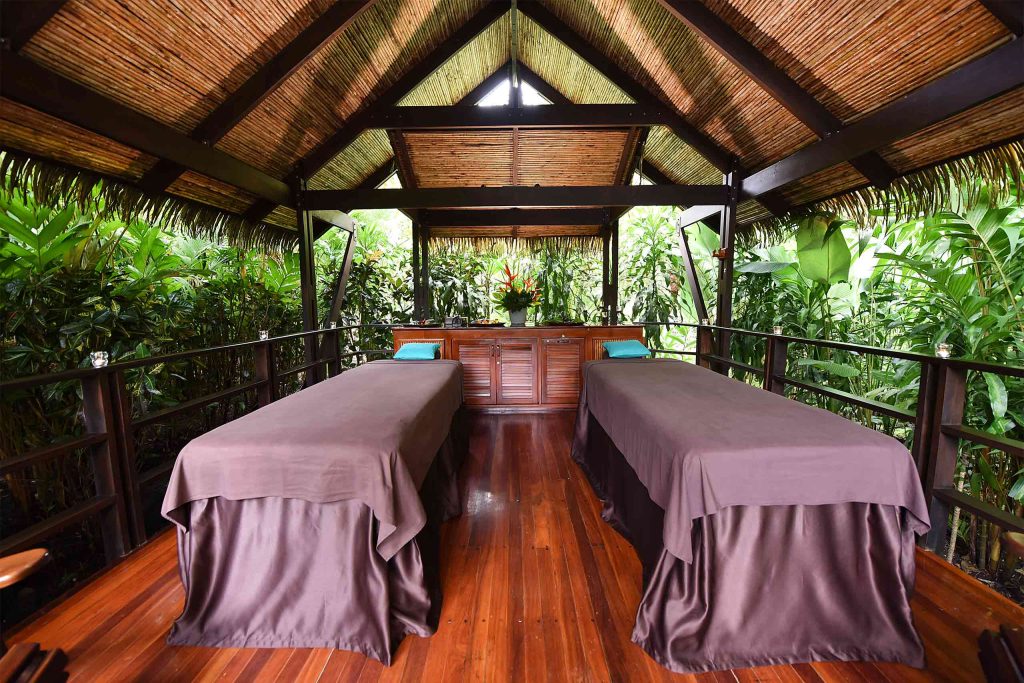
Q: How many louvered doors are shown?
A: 3